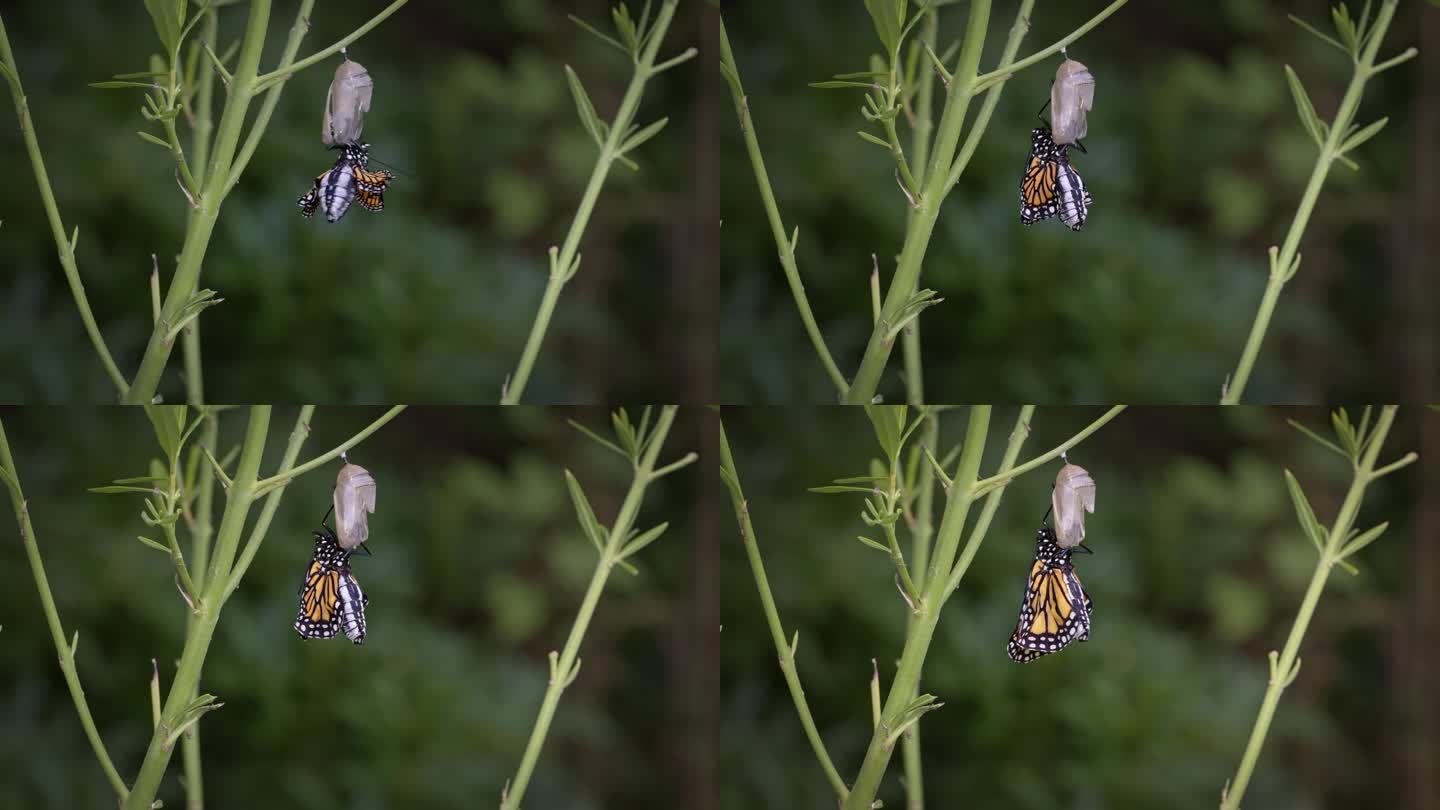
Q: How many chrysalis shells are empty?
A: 4